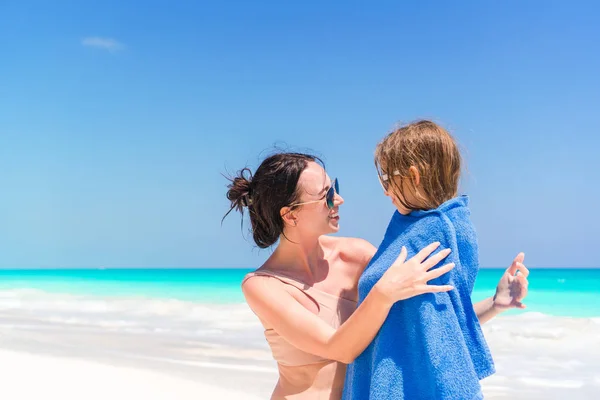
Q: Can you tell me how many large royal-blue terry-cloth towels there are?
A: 1